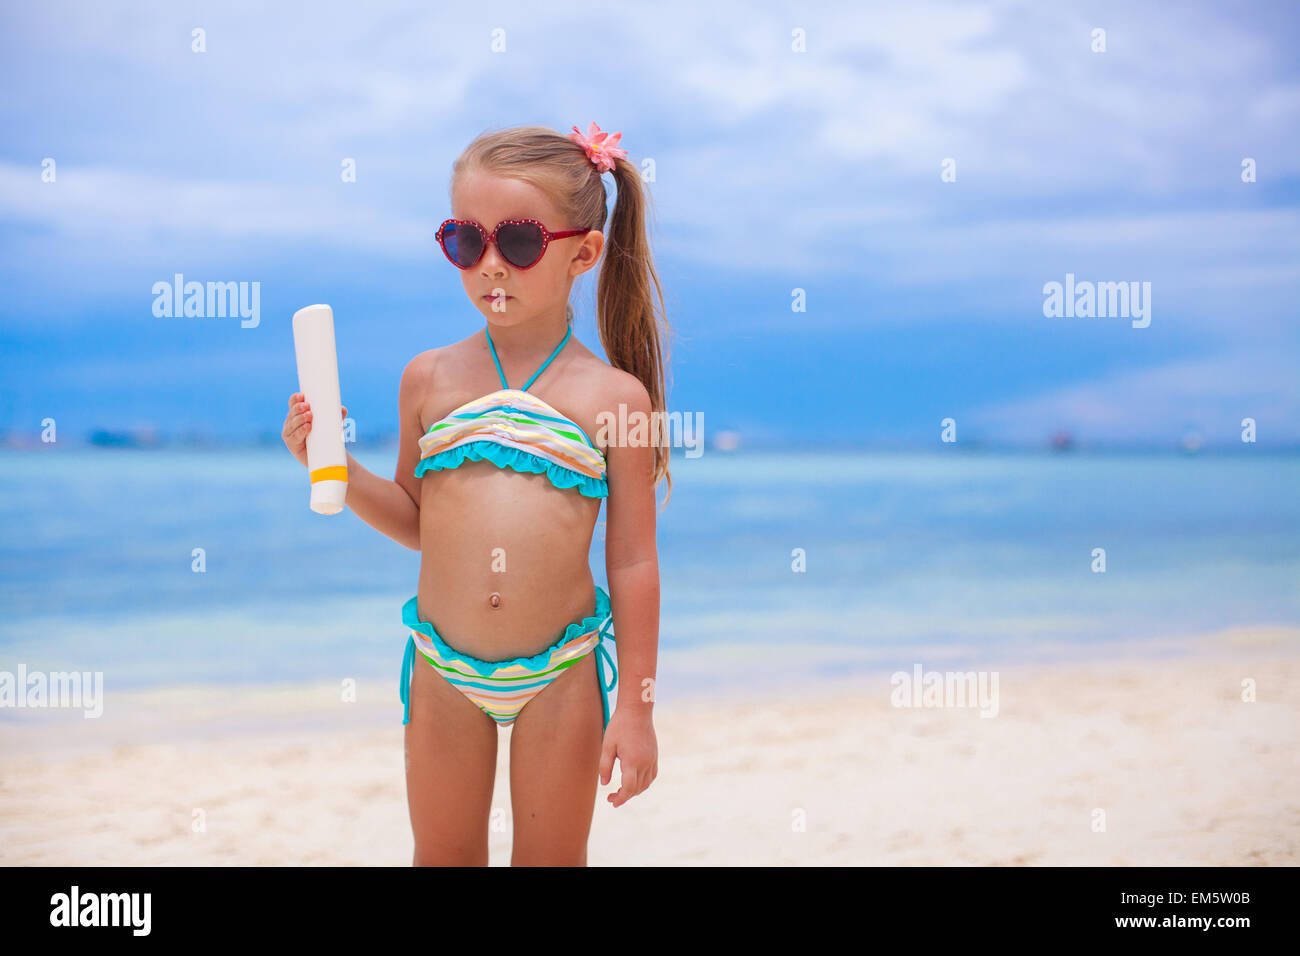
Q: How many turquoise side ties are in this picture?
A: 2